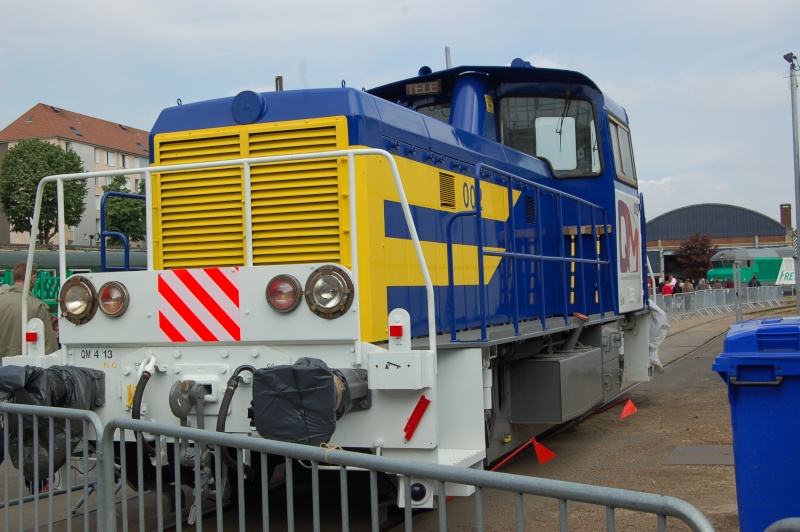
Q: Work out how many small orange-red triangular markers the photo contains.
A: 2